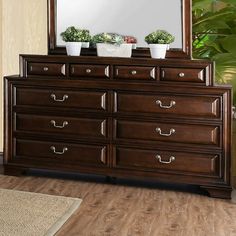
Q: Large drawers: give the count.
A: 6